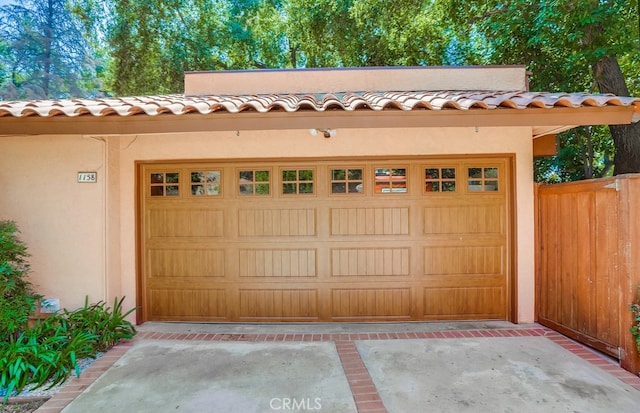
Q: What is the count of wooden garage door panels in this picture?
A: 12